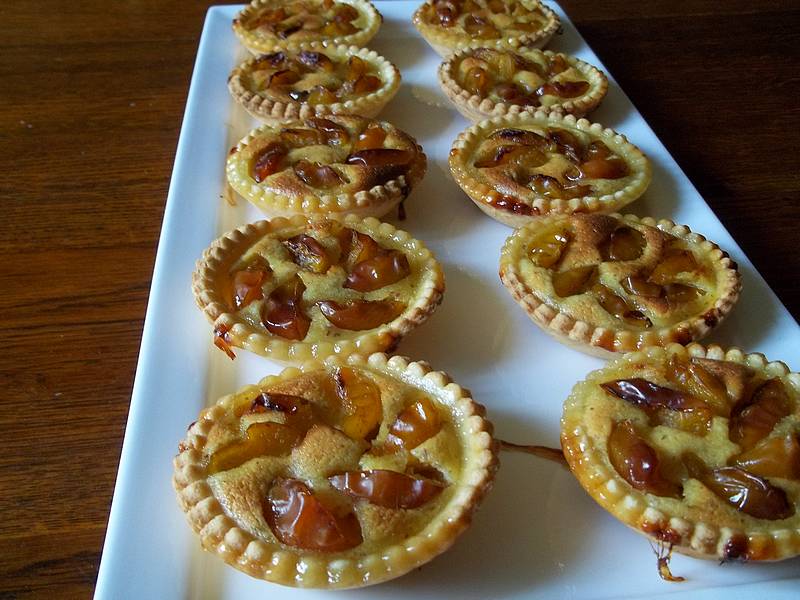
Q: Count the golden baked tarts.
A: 10